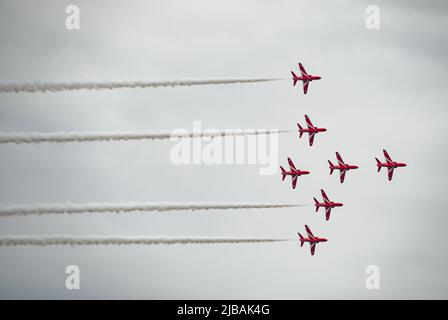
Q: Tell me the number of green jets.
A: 0